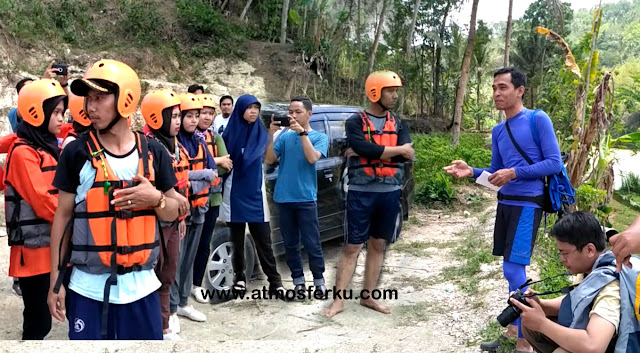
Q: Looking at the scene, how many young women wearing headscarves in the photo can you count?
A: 5